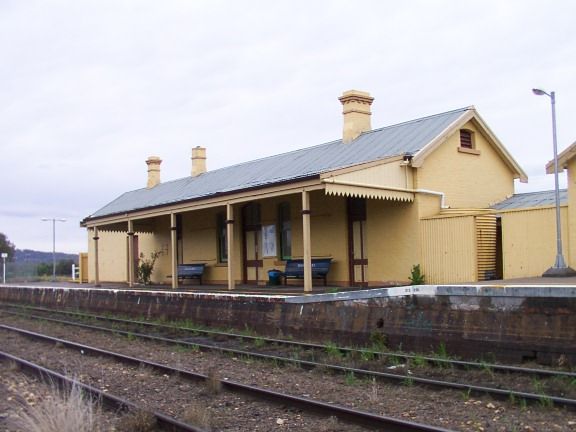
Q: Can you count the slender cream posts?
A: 5